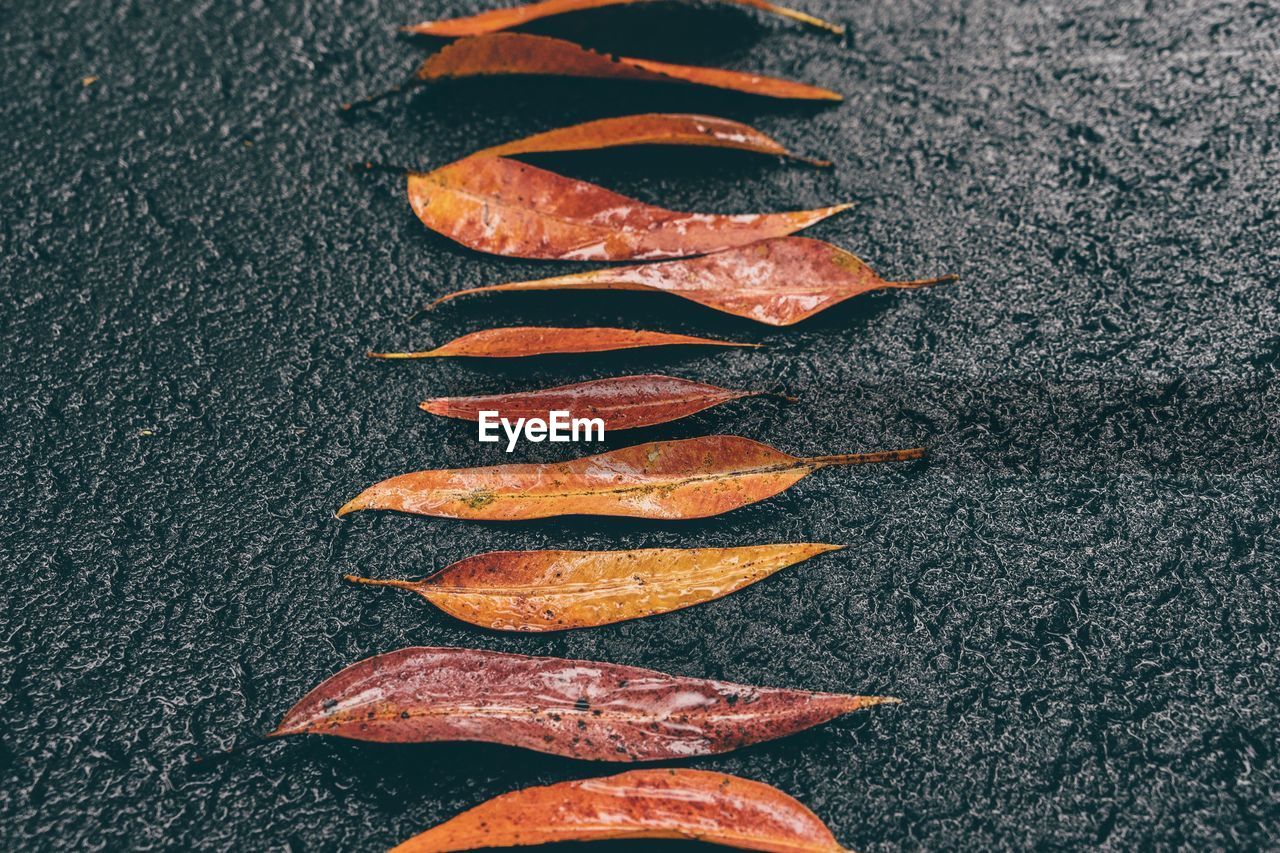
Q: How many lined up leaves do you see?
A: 11